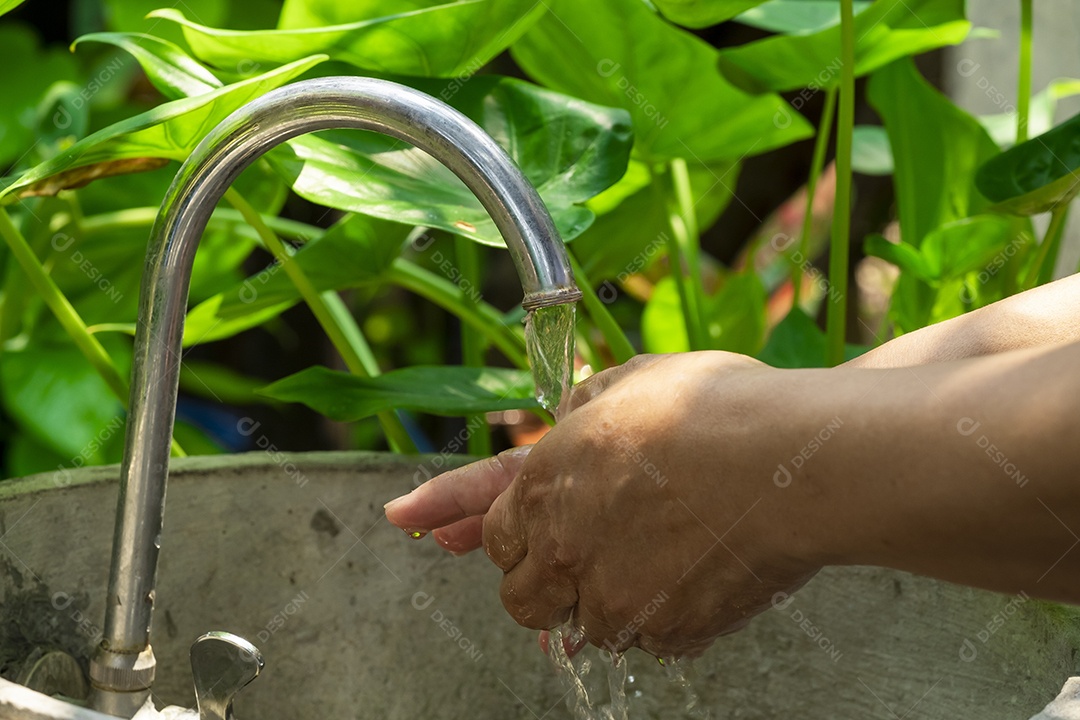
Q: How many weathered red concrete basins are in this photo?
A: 0